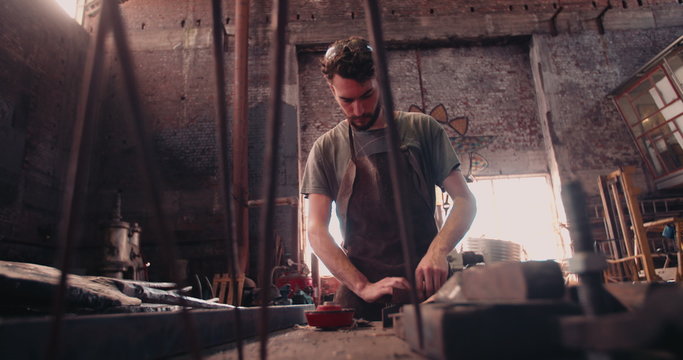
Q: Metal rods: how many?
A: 5